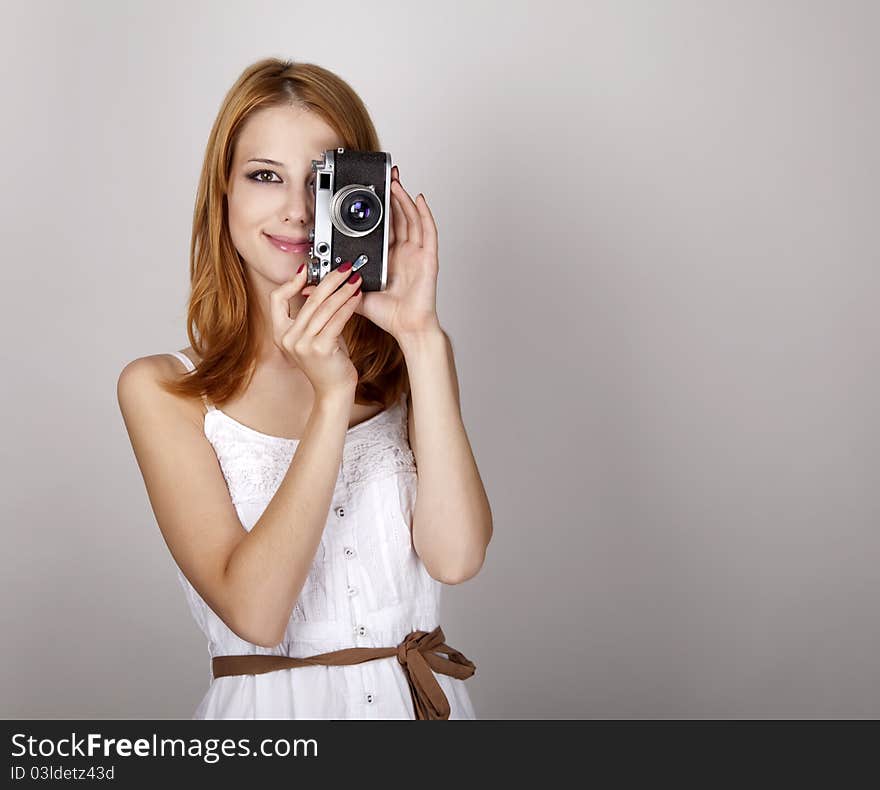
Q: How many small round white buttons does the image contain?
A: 5